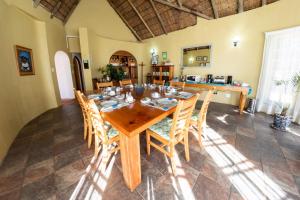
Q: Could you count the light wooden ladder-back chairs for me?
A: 8